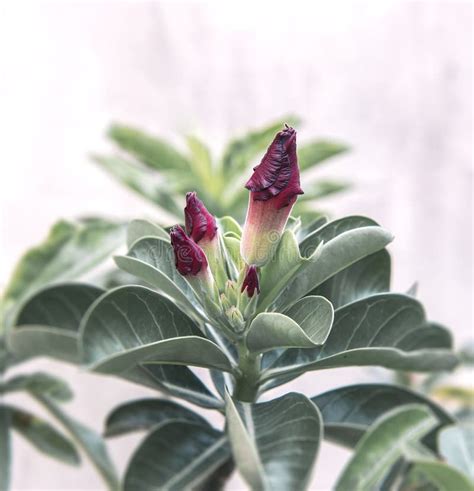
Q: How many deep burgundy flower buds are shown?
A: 4